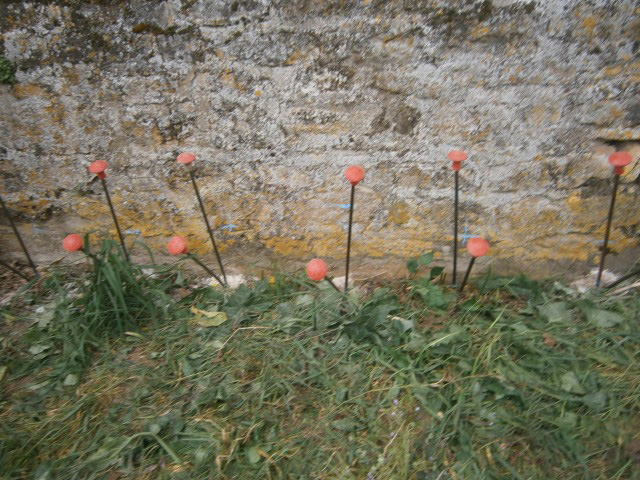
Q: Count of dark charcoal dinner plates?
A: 0